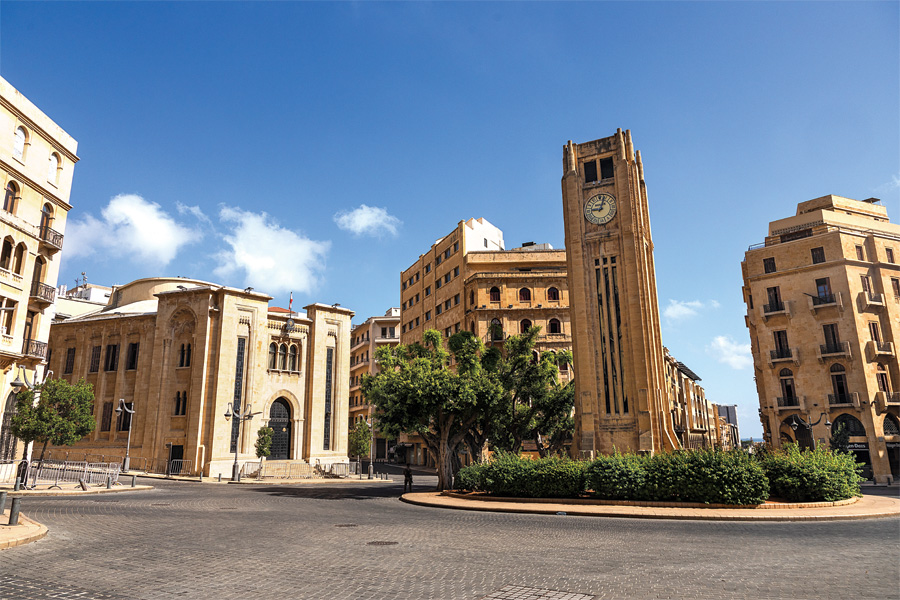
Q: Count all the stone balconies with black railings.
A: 12